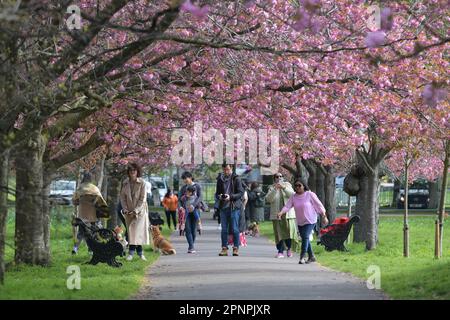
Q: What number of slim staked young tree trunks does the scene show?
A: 2